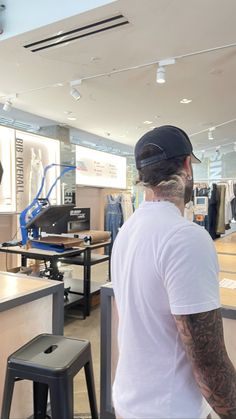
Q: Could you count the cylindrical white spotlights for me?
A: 4